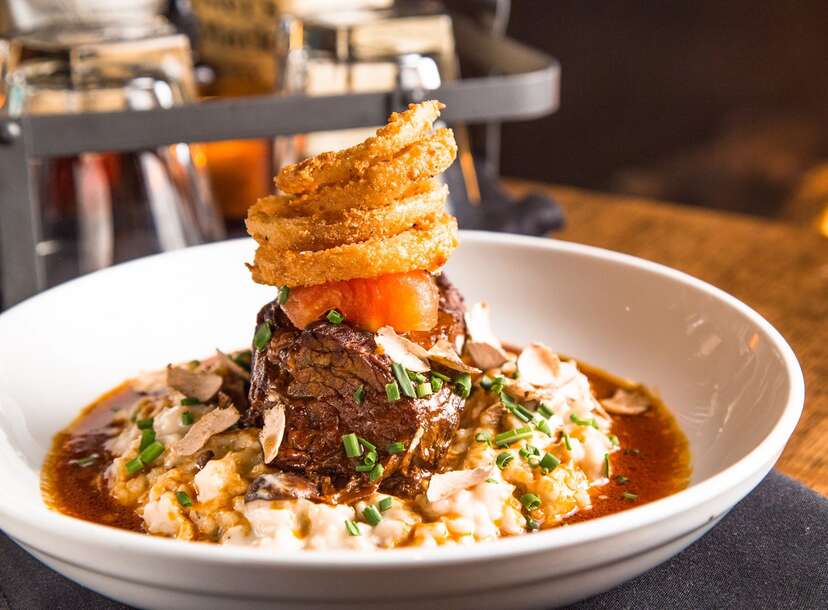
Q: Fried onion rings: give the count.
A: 4